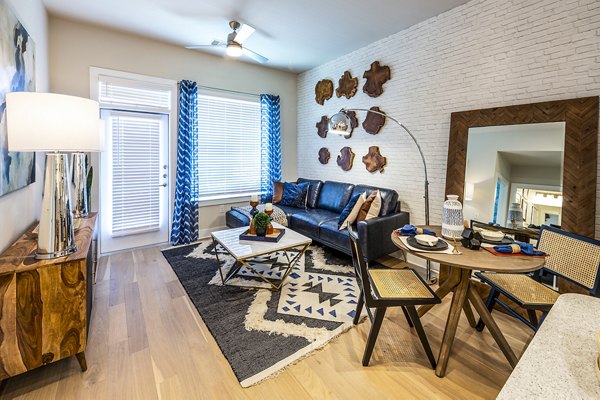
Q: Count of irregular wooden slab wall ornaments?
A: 9